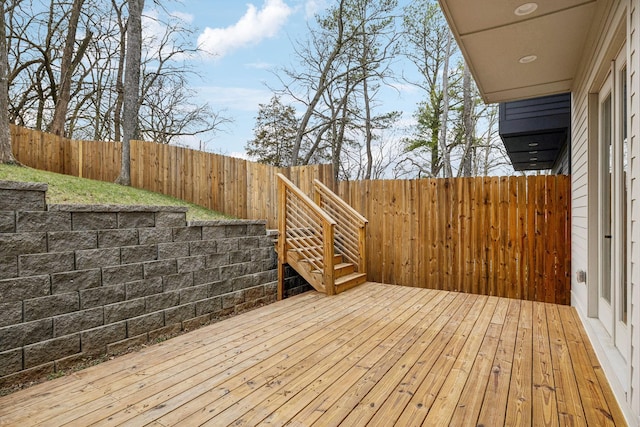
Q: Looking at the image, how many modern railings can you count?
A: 2